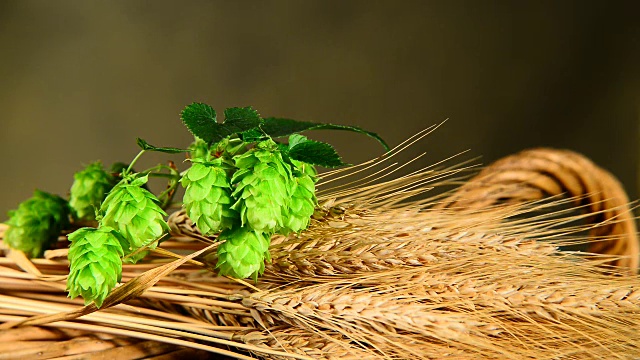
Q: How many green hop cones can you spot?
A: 8